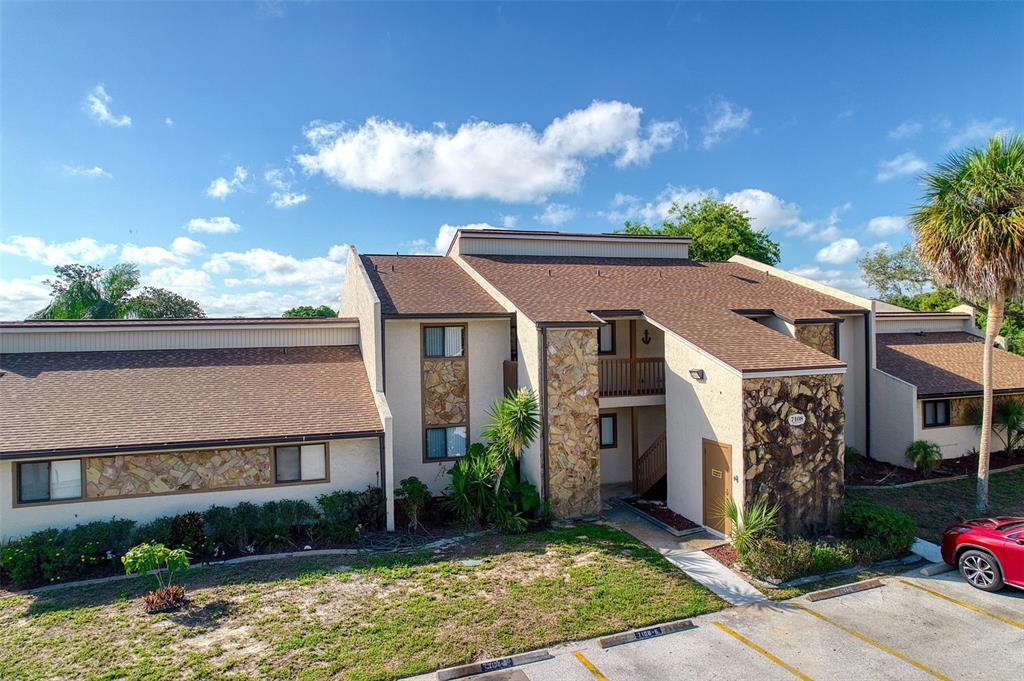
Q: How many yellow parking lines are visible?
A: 4